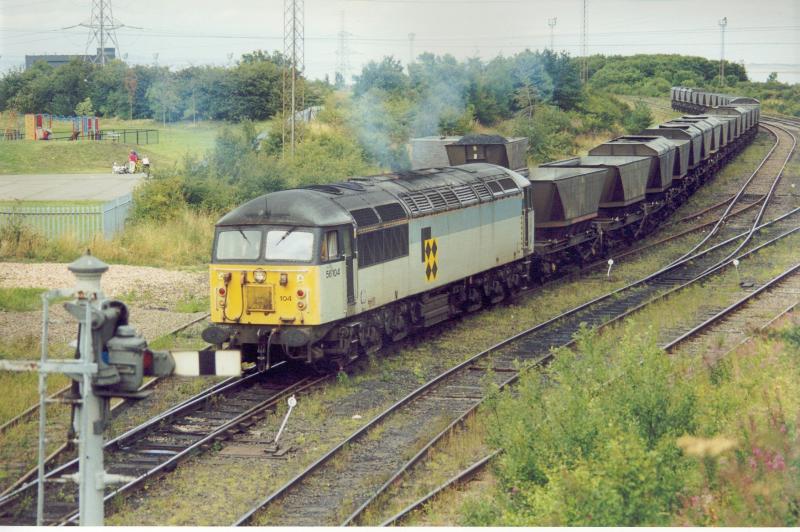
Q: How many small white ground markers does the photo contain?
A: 3